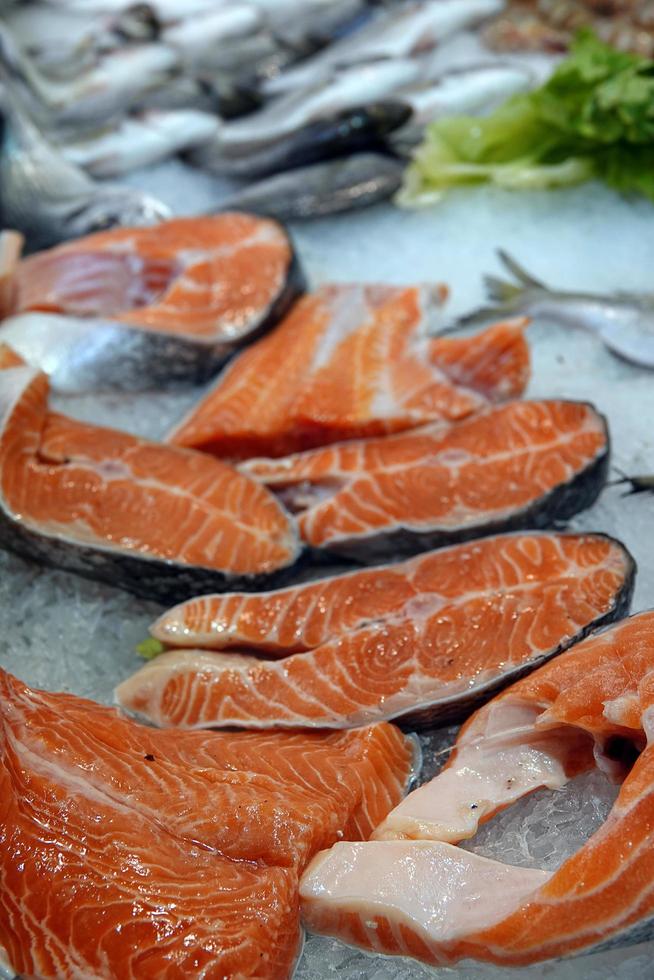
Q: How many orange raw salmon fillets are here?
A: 7